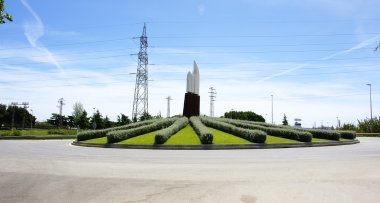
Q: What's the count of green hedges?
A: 8